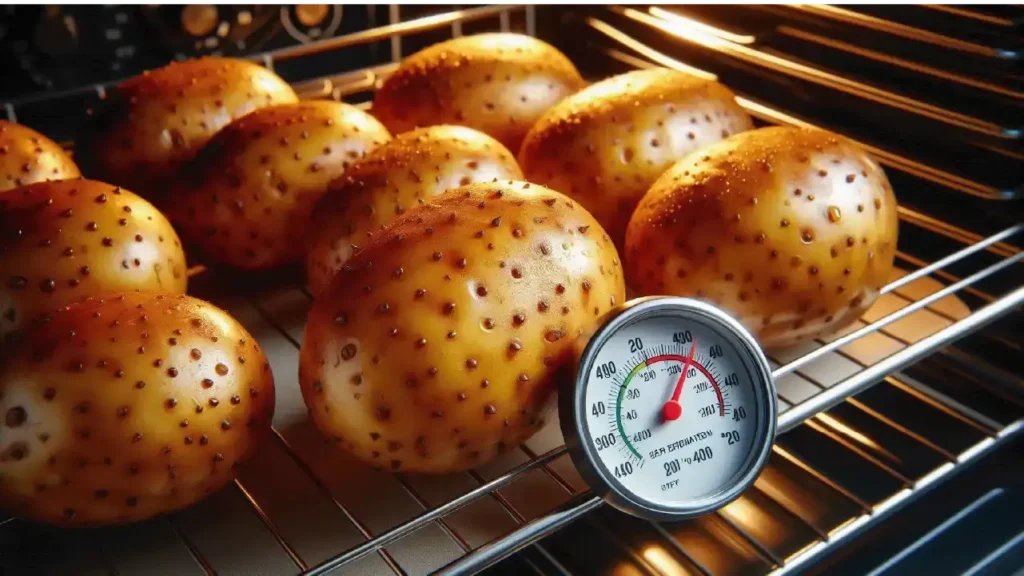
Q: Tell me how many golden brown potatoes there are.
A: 10